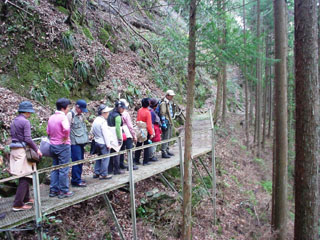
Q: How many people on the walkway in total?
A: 9